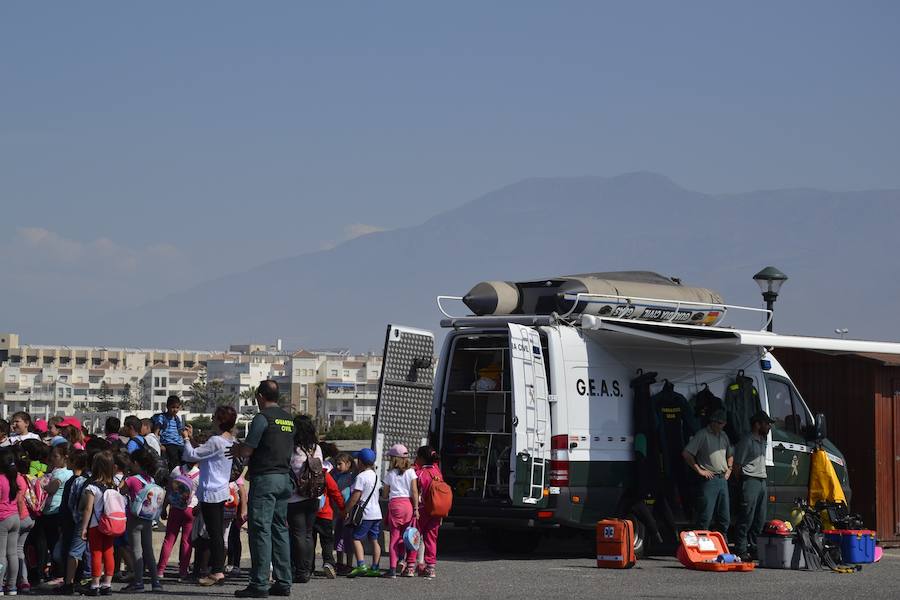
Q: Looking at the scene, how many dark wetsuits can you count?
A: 4